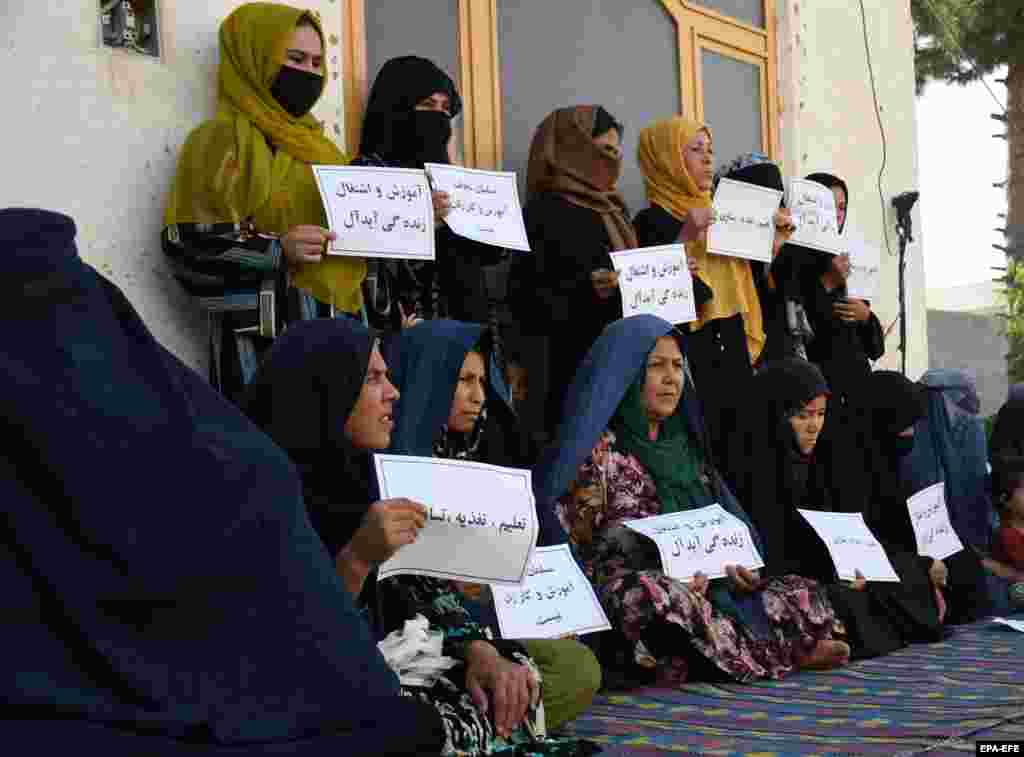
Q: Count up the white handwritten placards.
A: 11